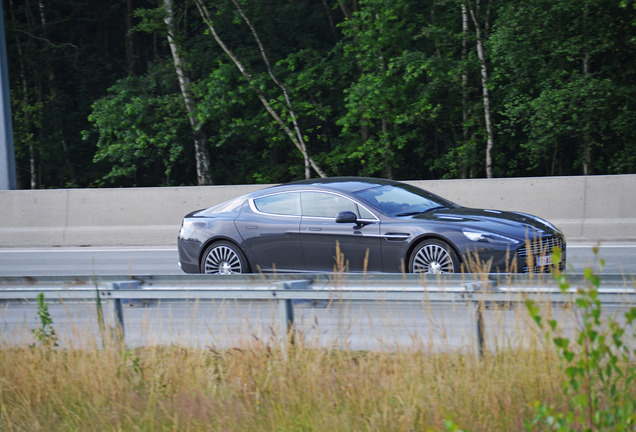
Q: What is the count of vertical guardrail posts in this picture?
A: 3